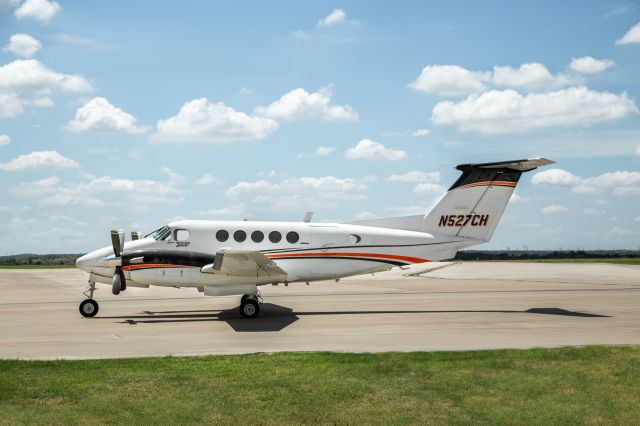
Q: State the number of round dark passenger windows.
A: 5